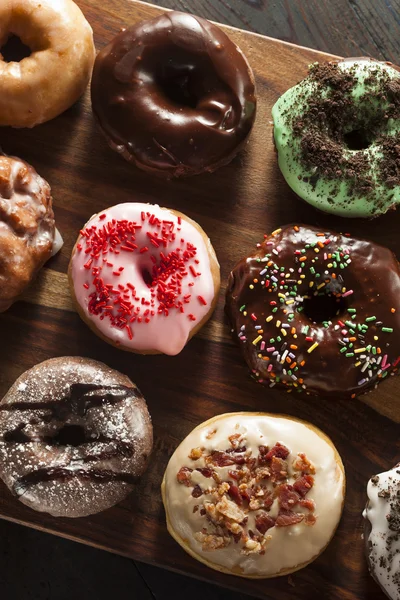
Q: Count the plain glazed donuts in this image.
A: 1